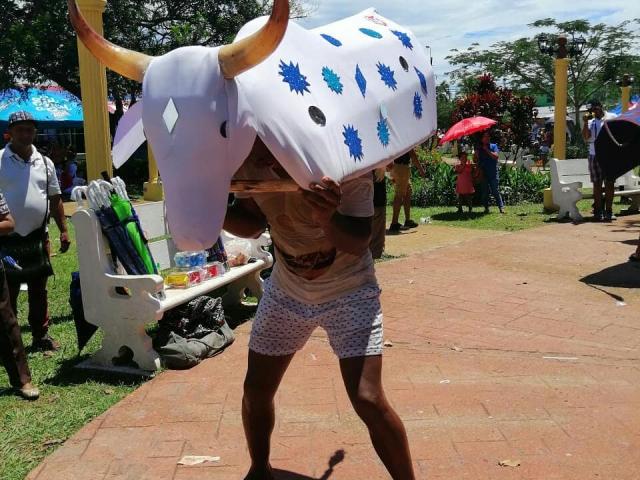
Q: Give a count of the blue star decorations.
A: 7